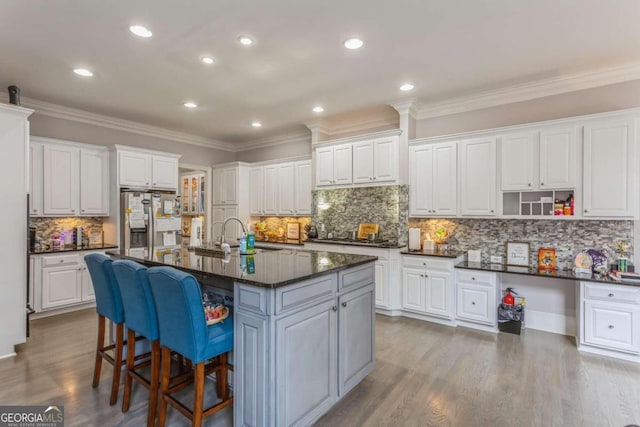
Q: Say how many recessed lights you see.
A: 9